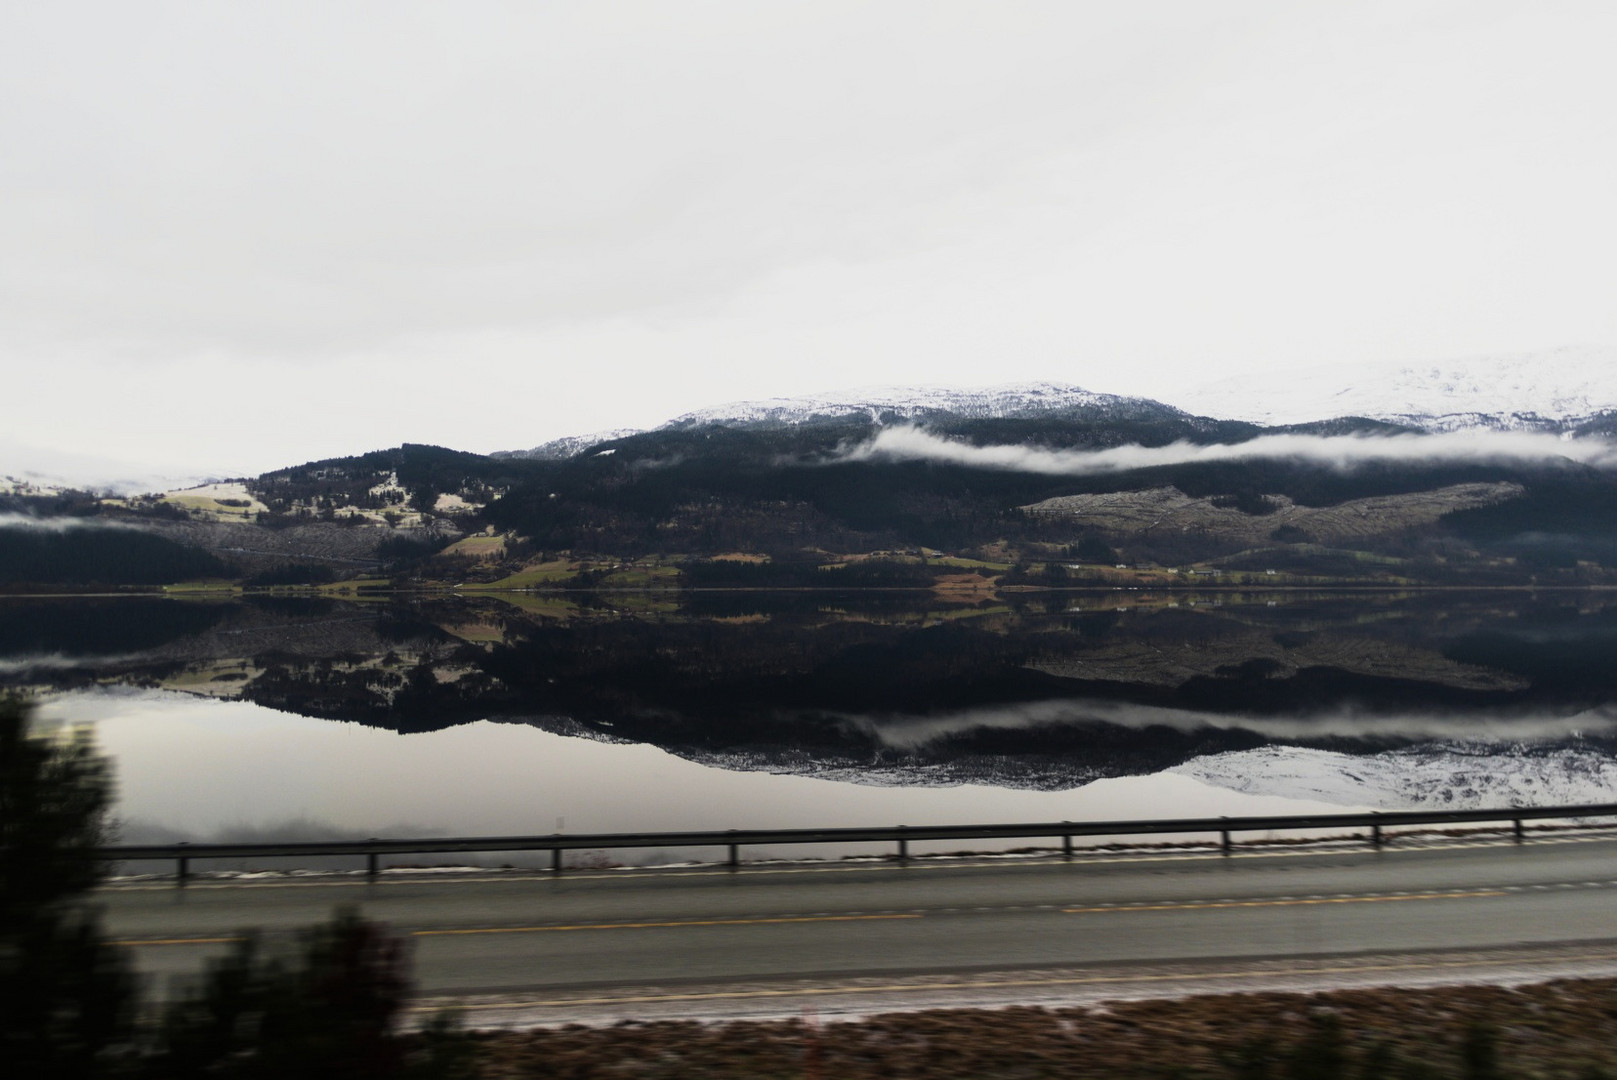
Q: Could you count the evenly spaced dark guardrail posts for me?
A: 9